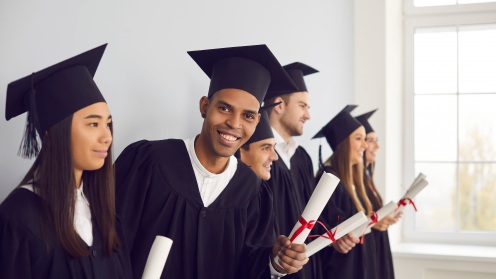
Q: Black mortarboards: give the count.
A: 6